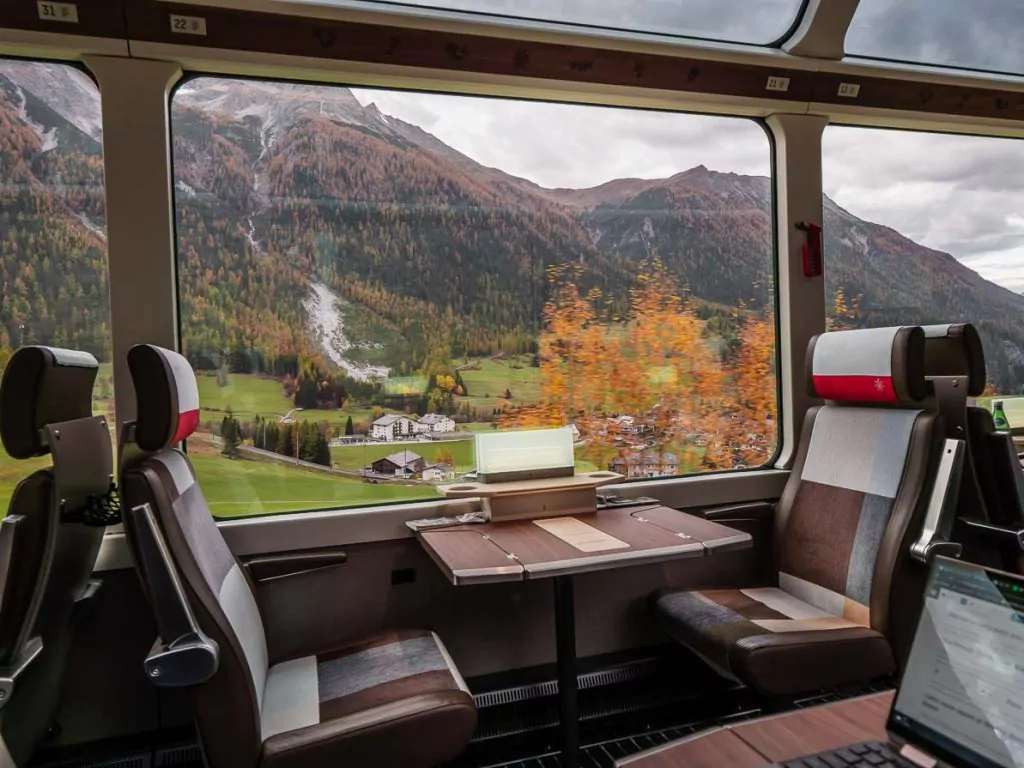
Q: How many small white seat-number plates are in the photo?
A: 4